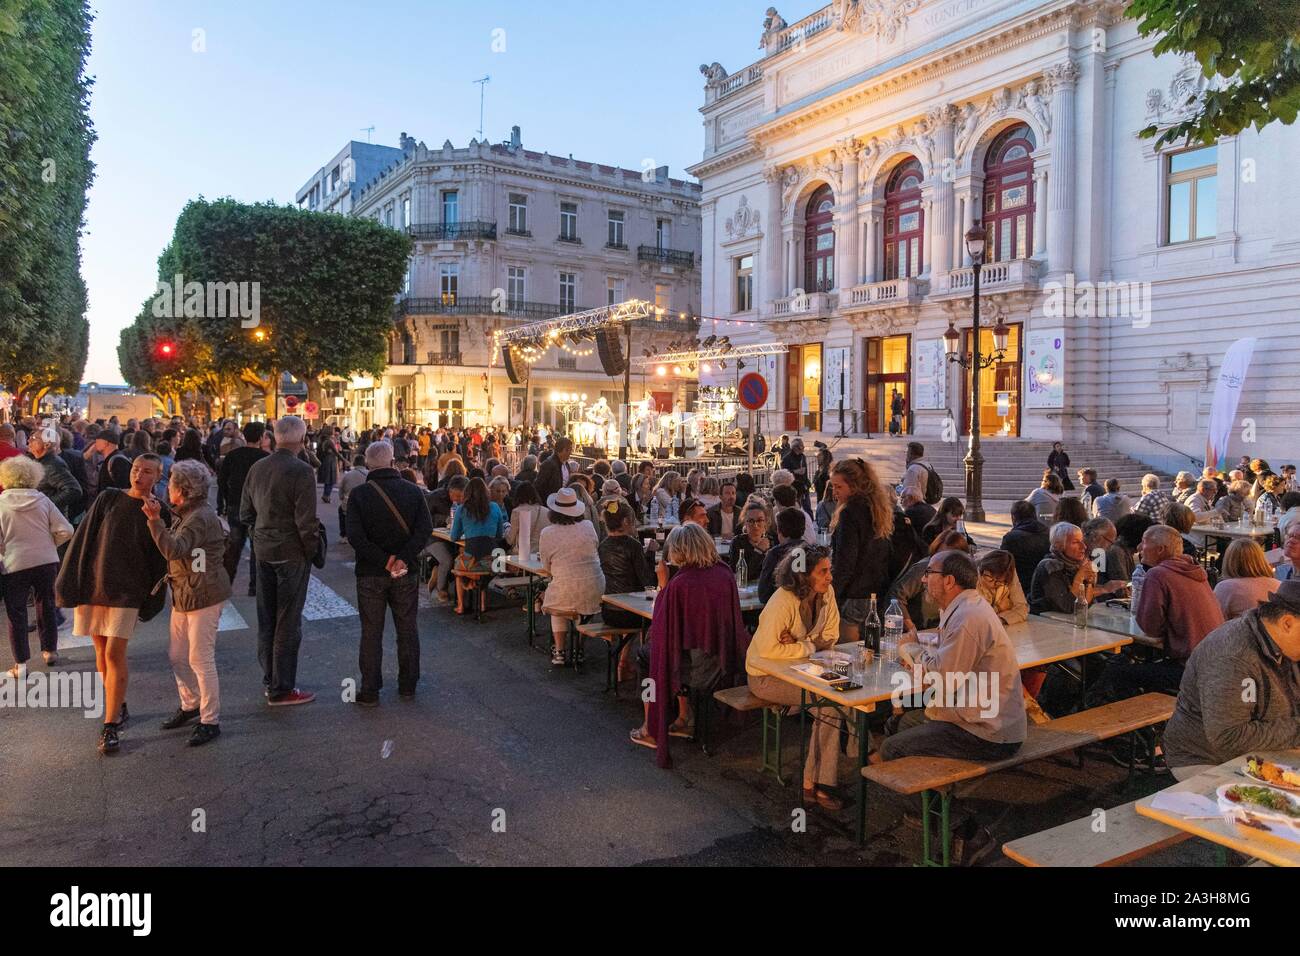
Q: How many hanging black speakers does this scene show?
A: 2